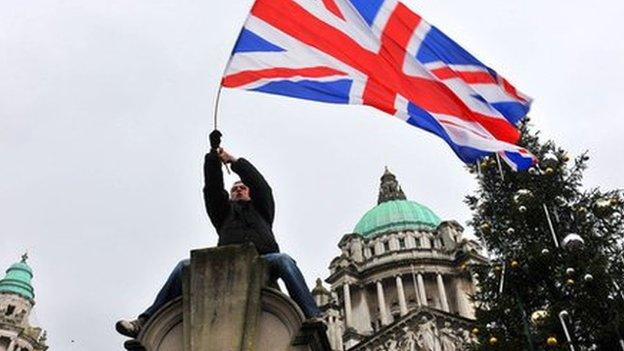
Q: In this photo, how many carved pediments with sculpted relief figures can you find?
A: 1